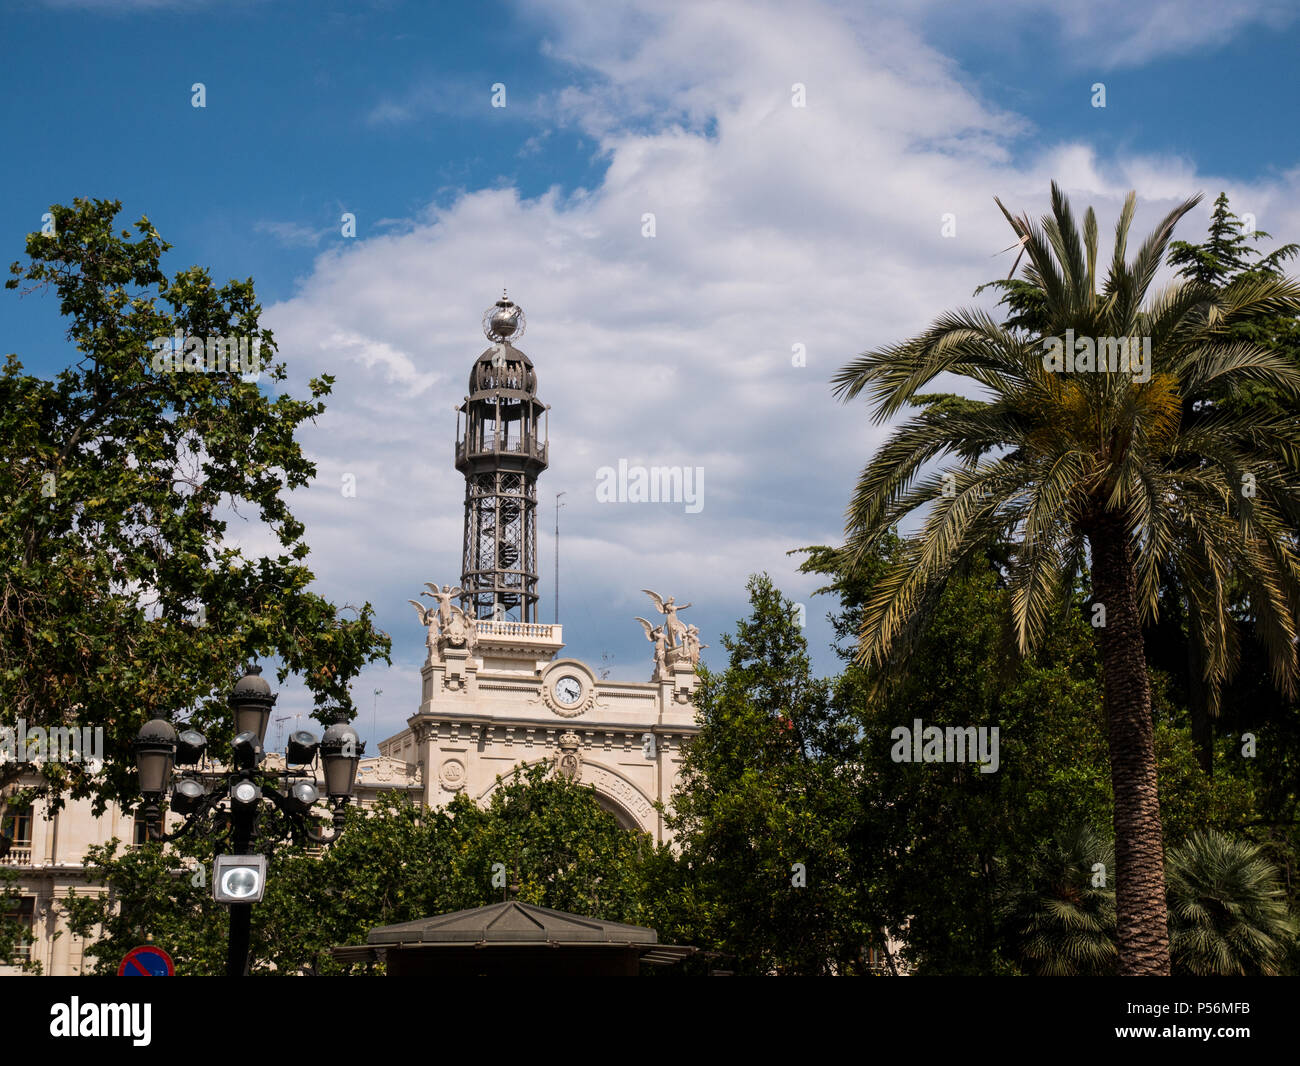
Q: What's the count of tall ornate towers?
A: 1